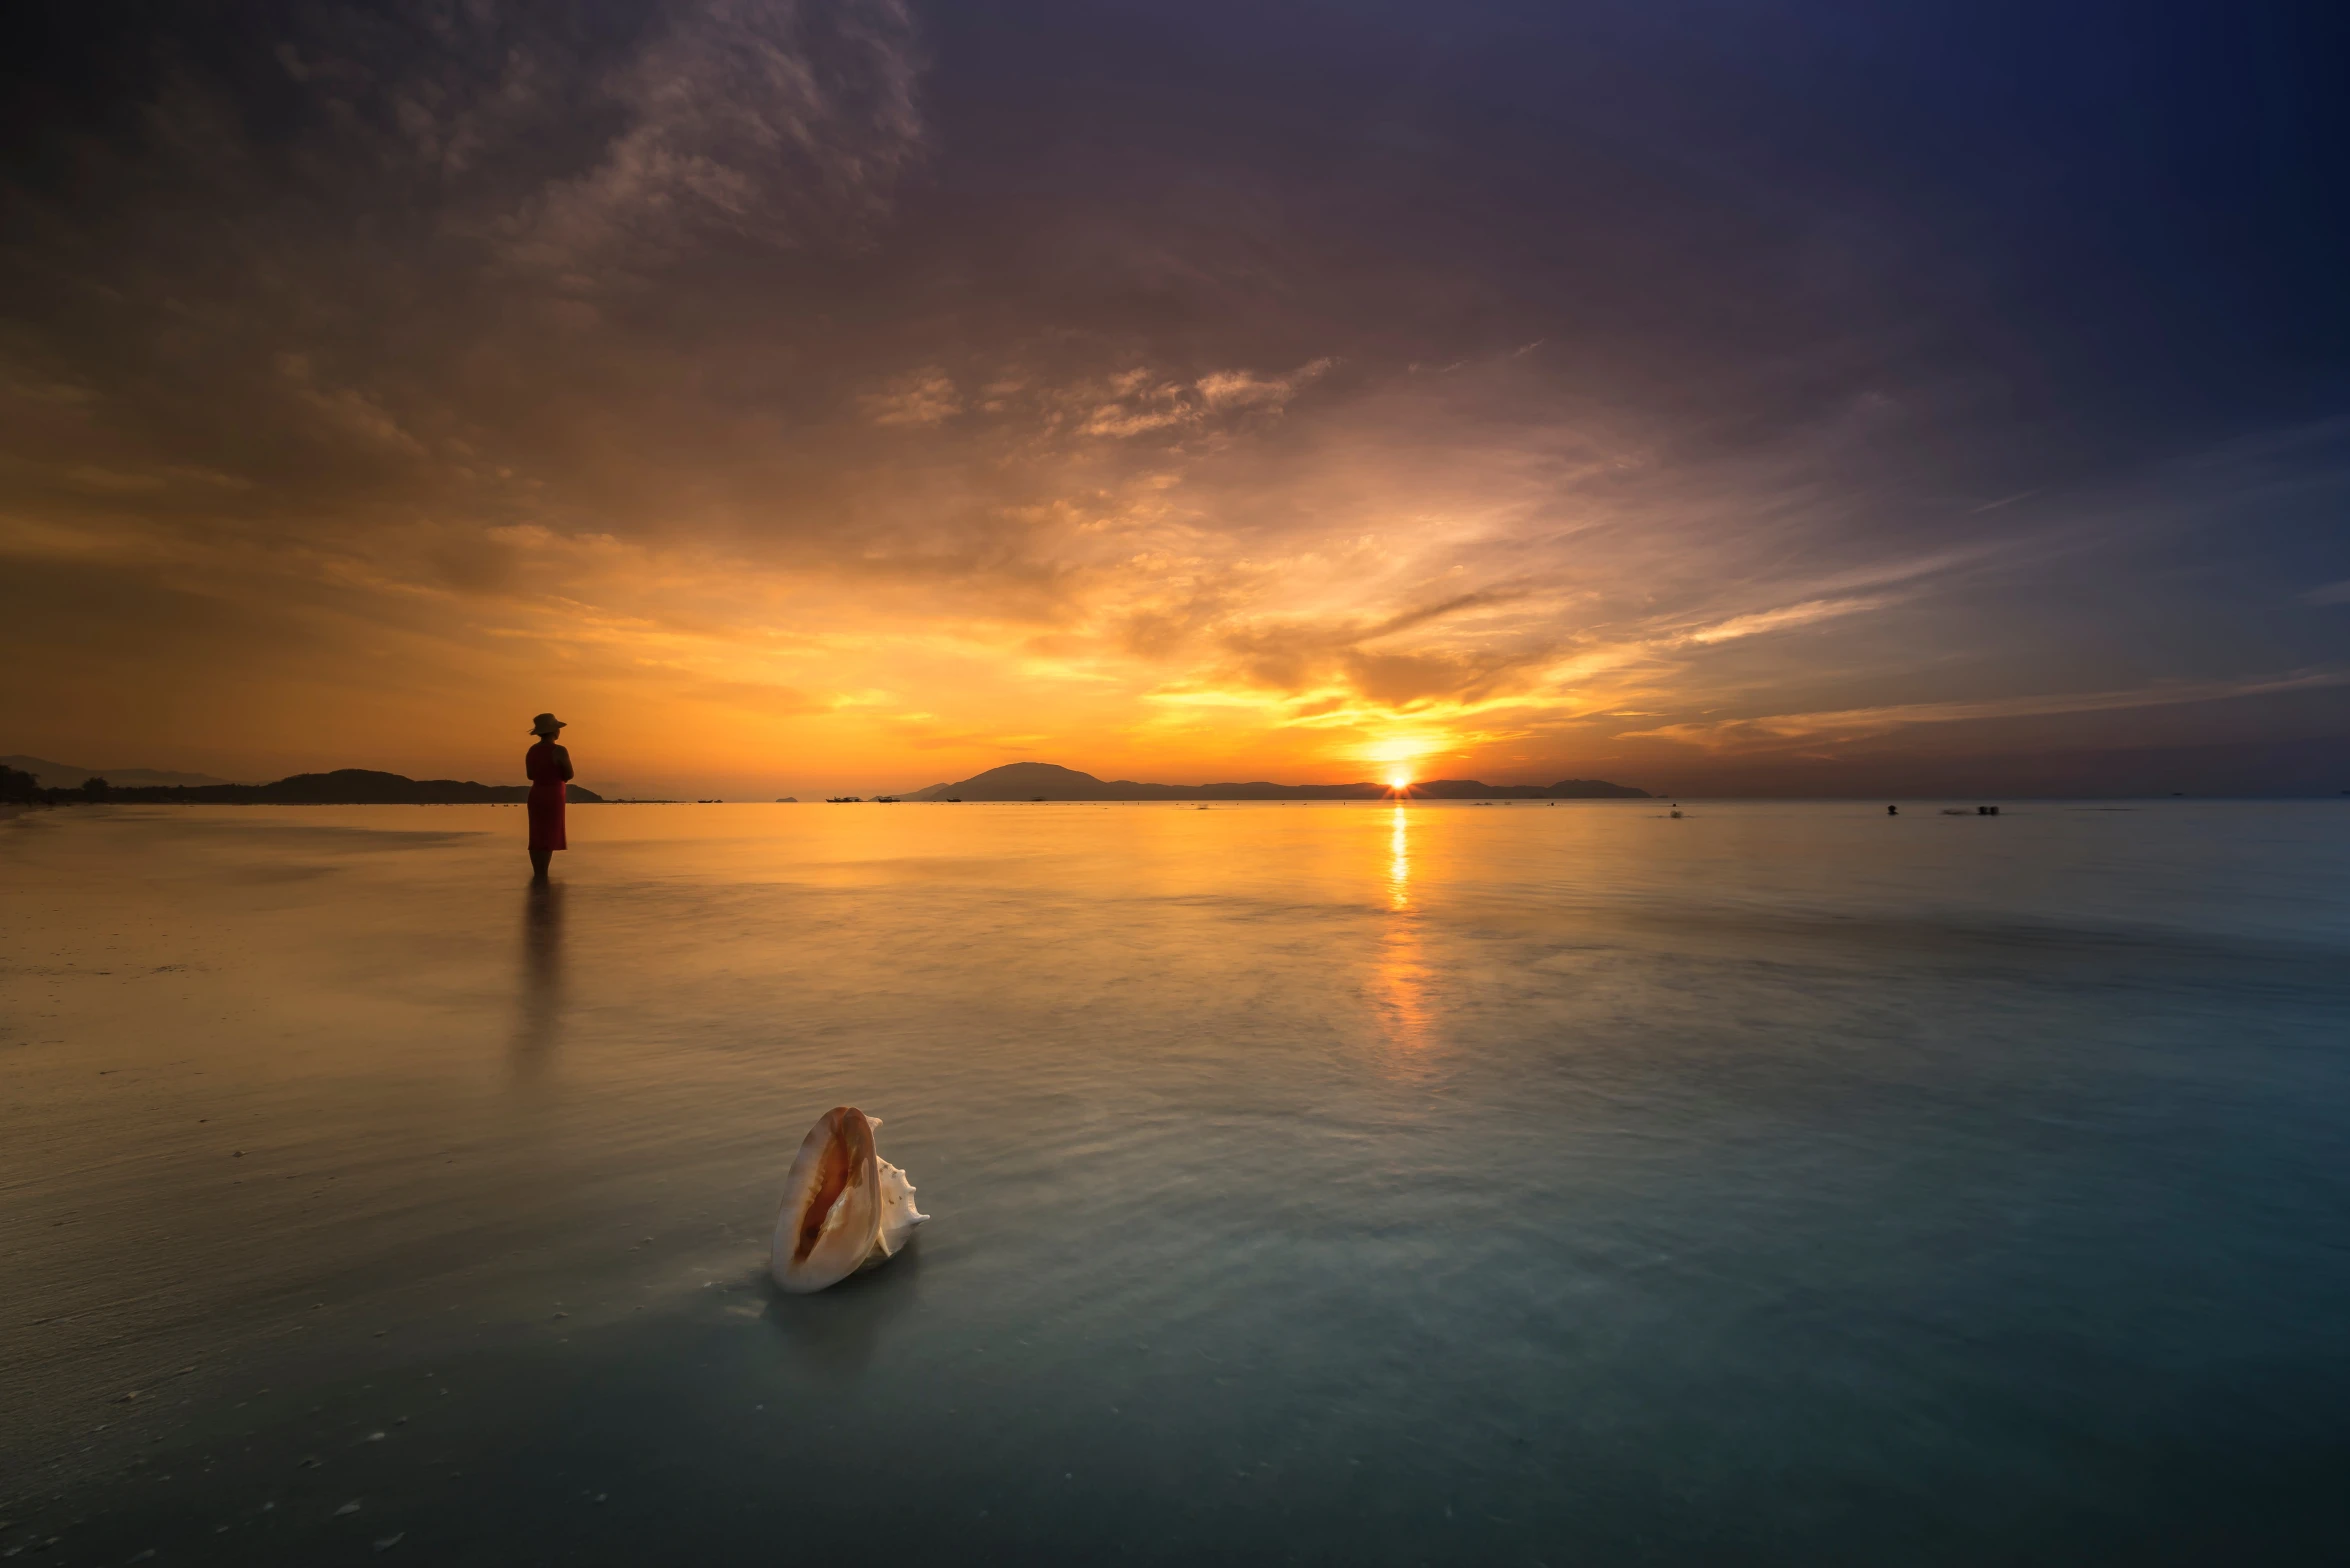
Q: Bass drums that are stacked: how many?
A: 0